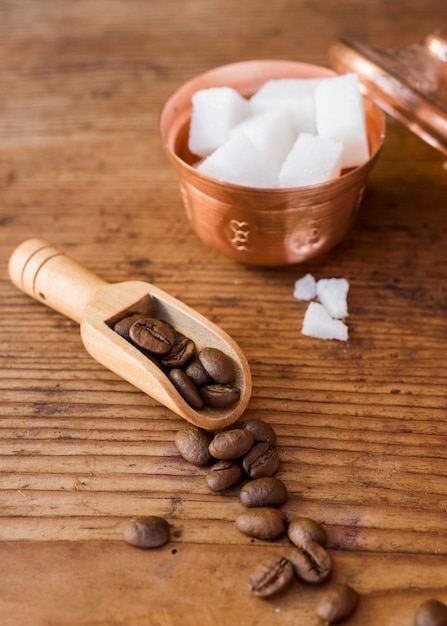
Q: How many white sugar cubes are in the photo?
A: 6